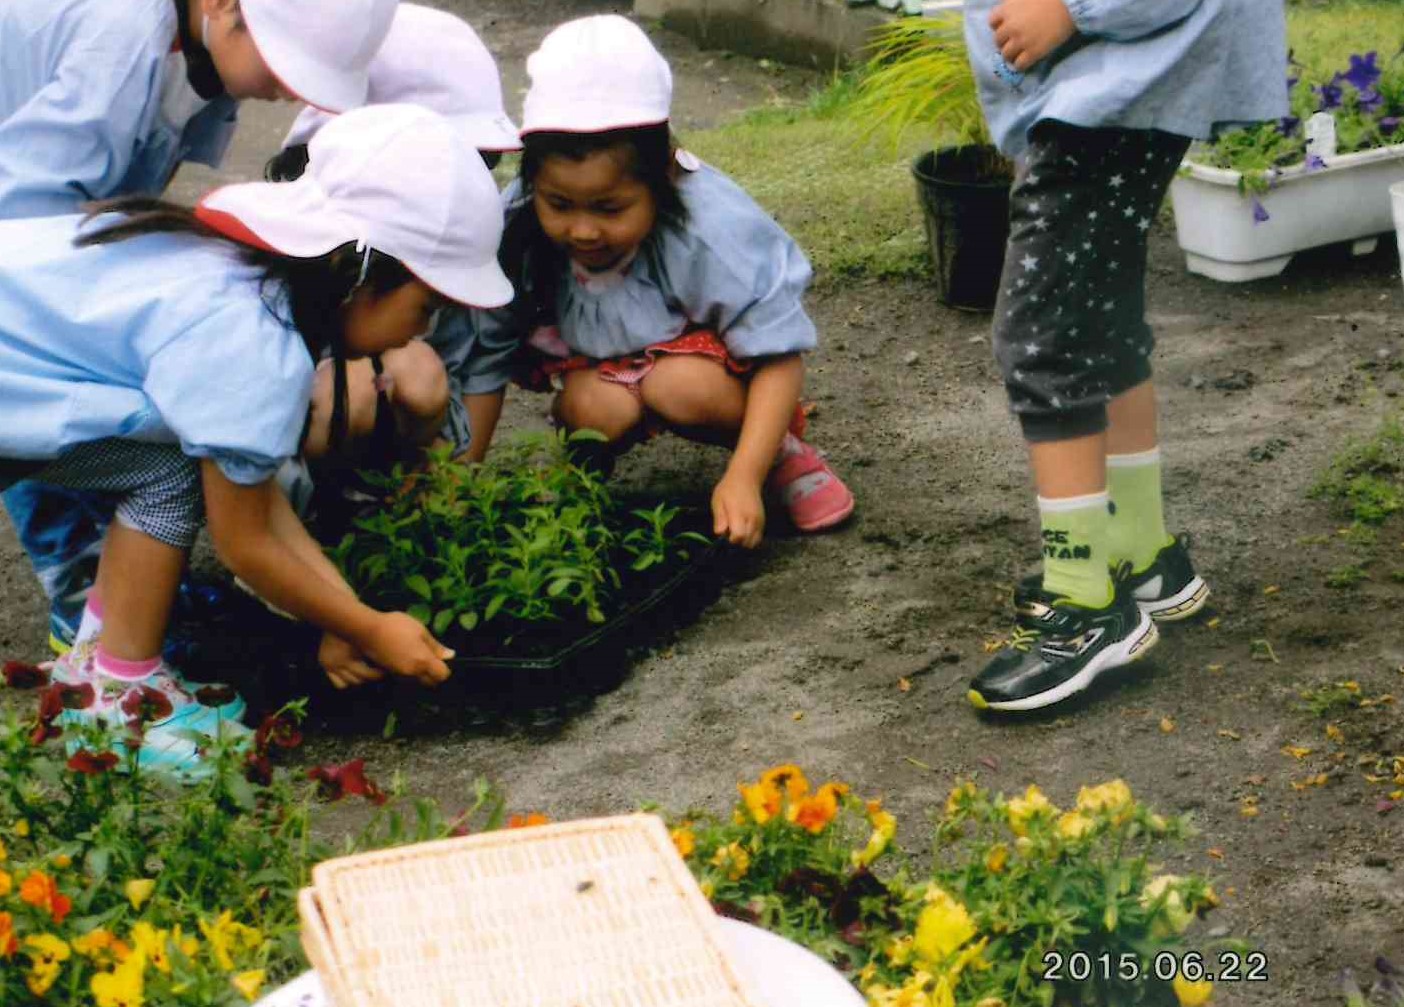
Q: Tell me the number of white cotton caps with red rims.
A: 4